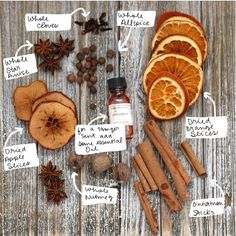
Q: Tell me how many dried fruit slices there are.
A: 8